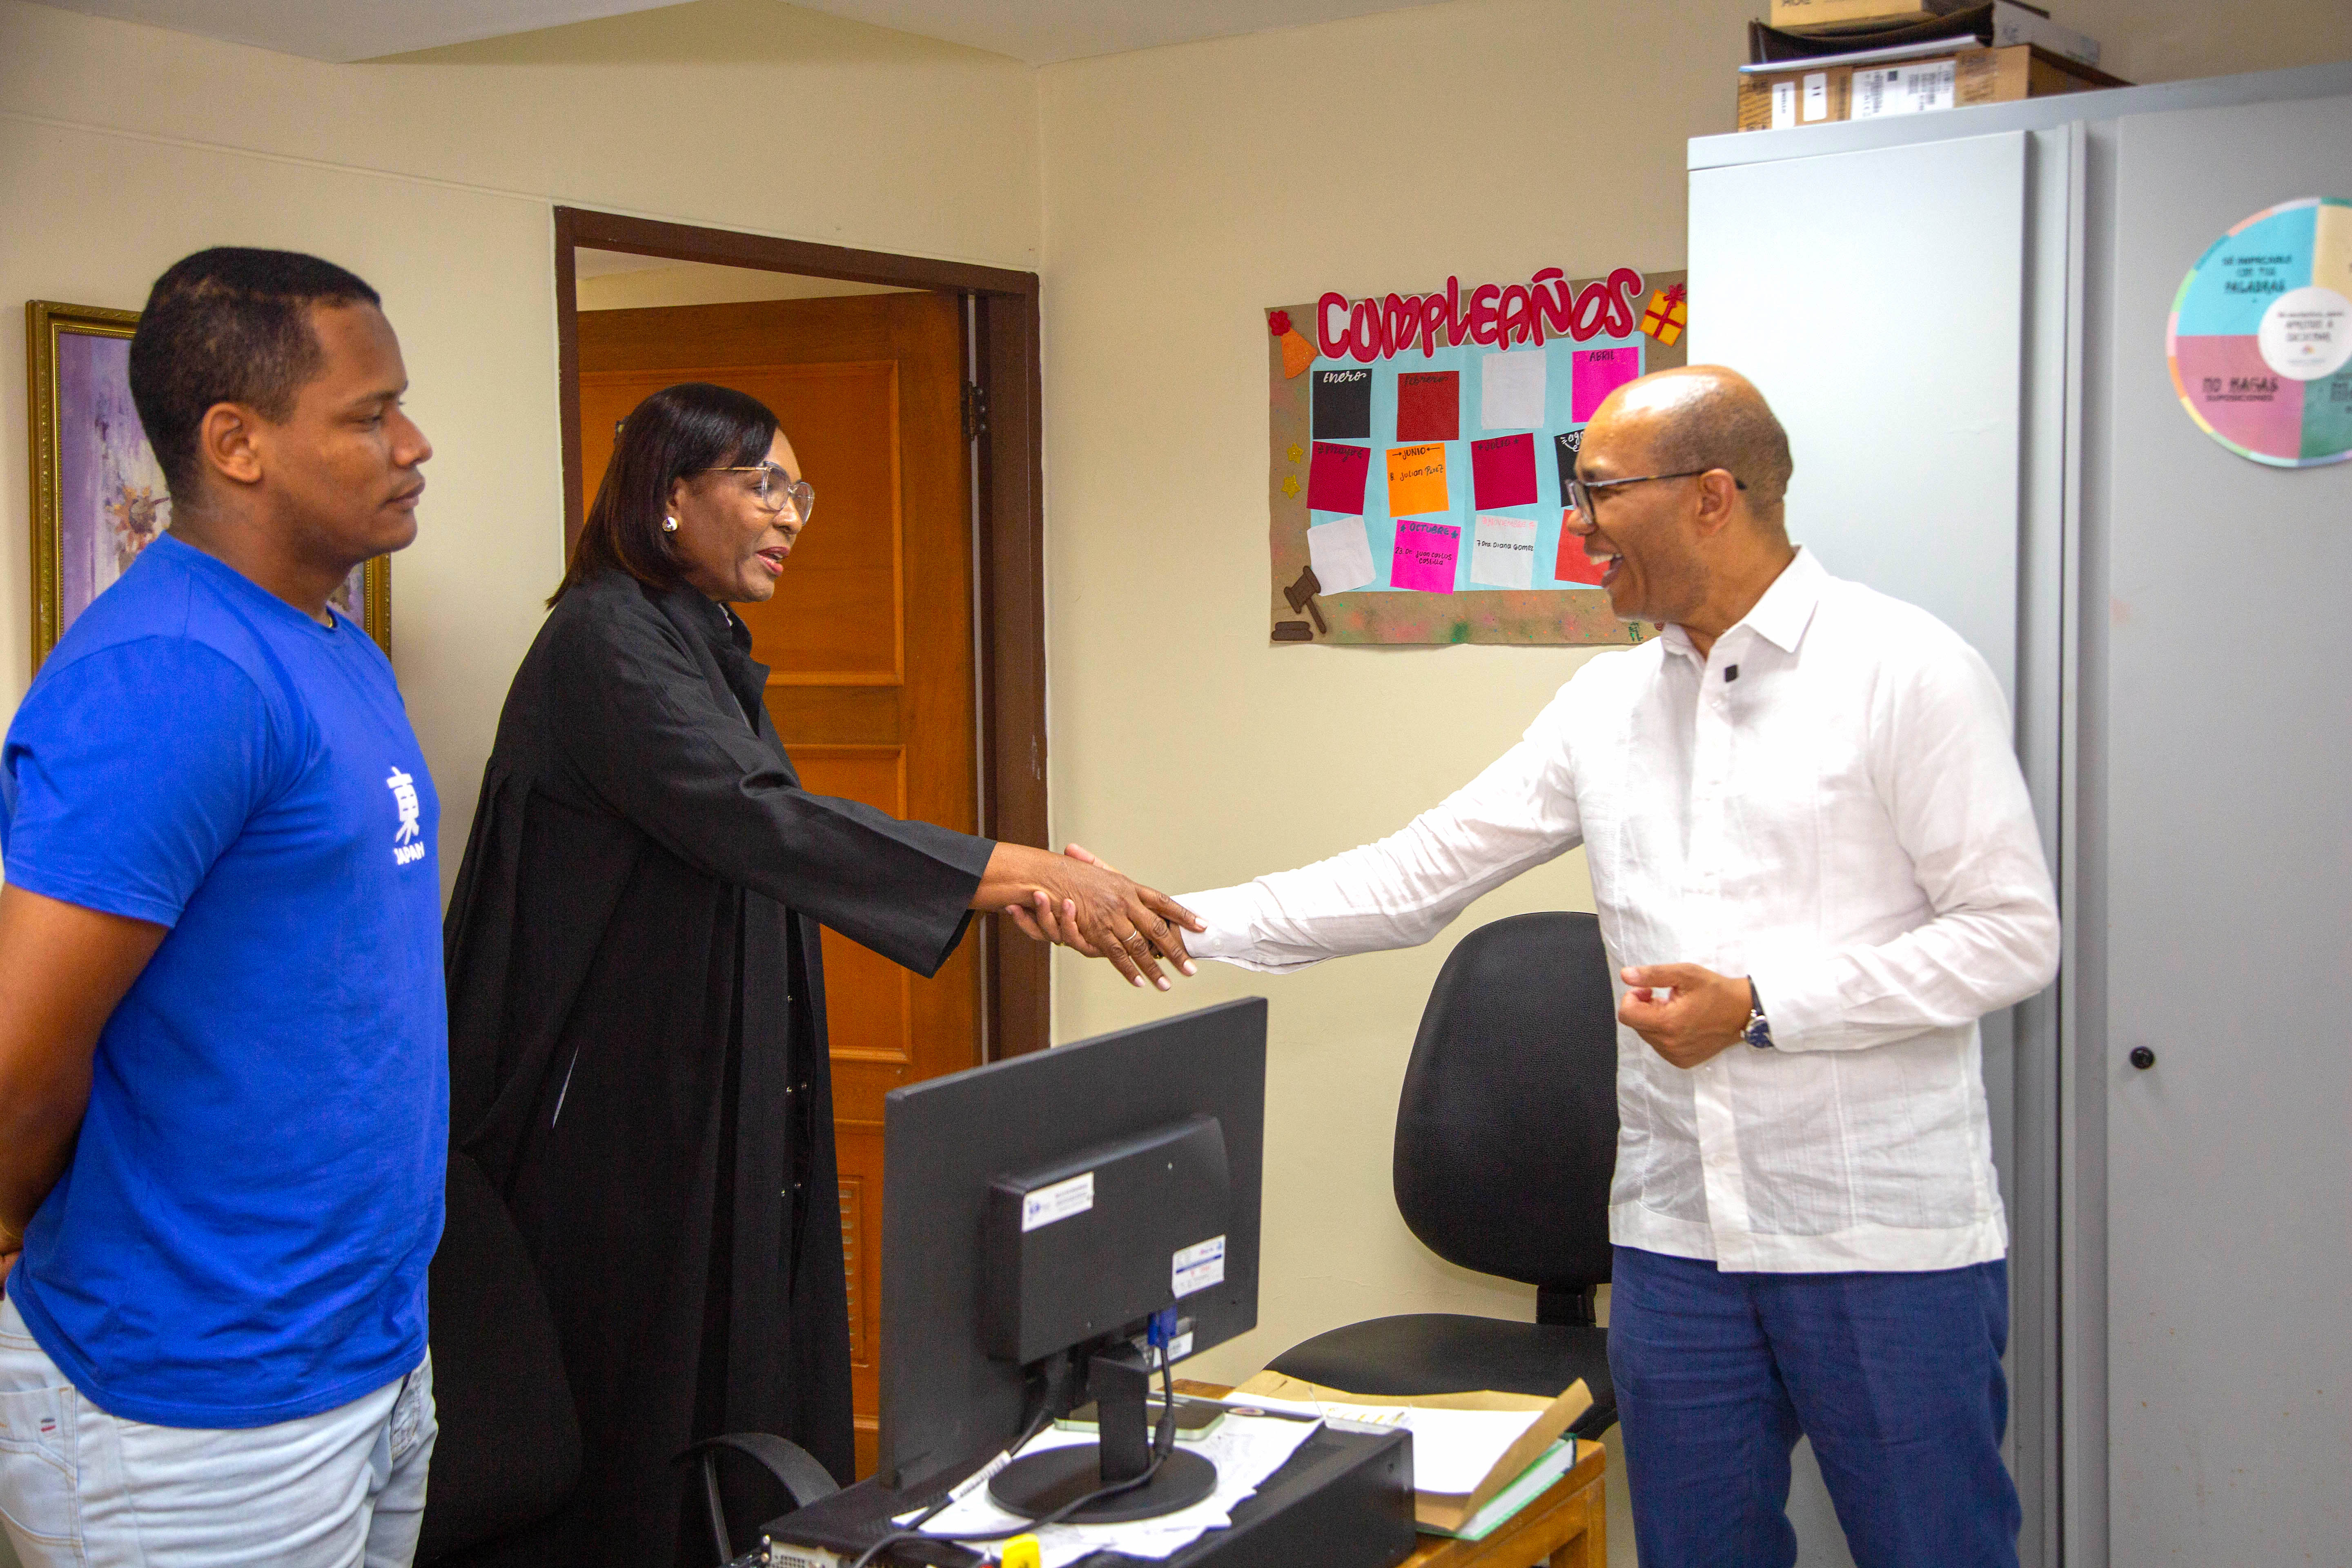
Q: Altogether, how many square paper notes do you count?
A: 12